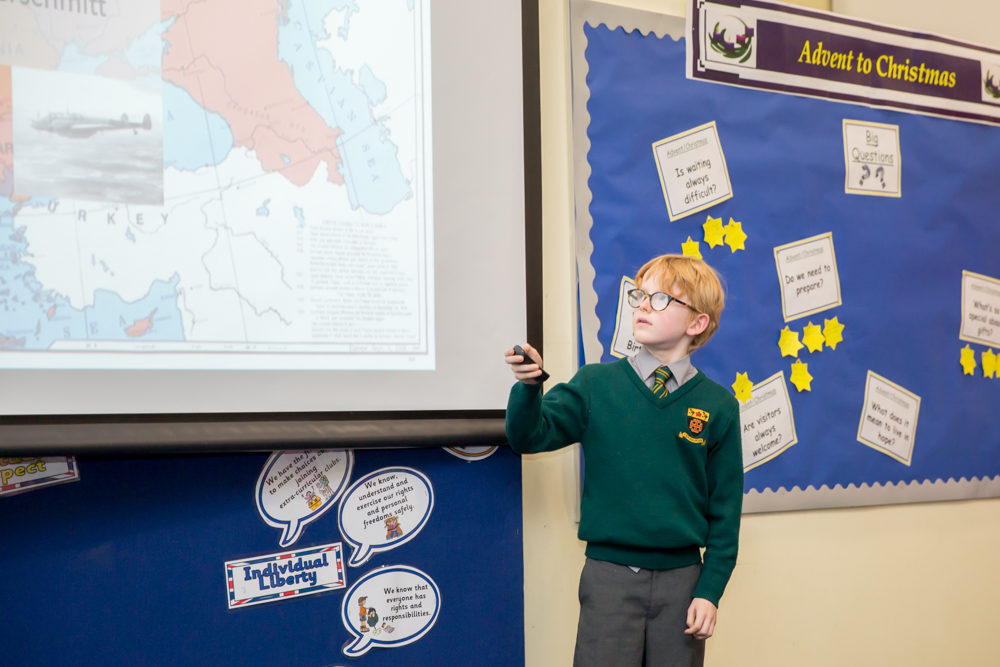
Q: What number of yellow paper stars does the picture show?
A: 11